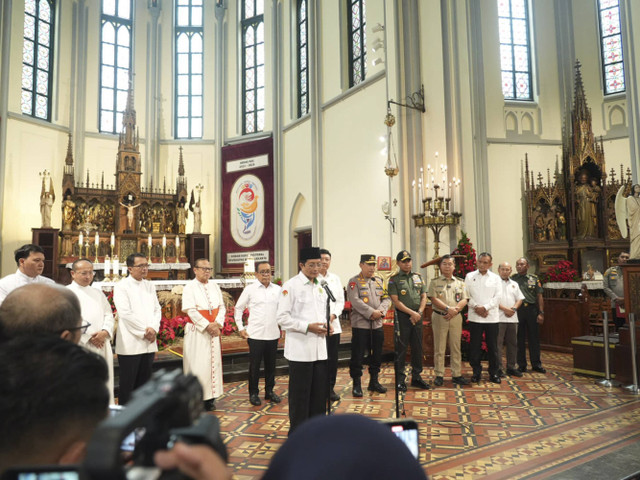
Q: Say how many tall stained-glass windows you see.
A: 8